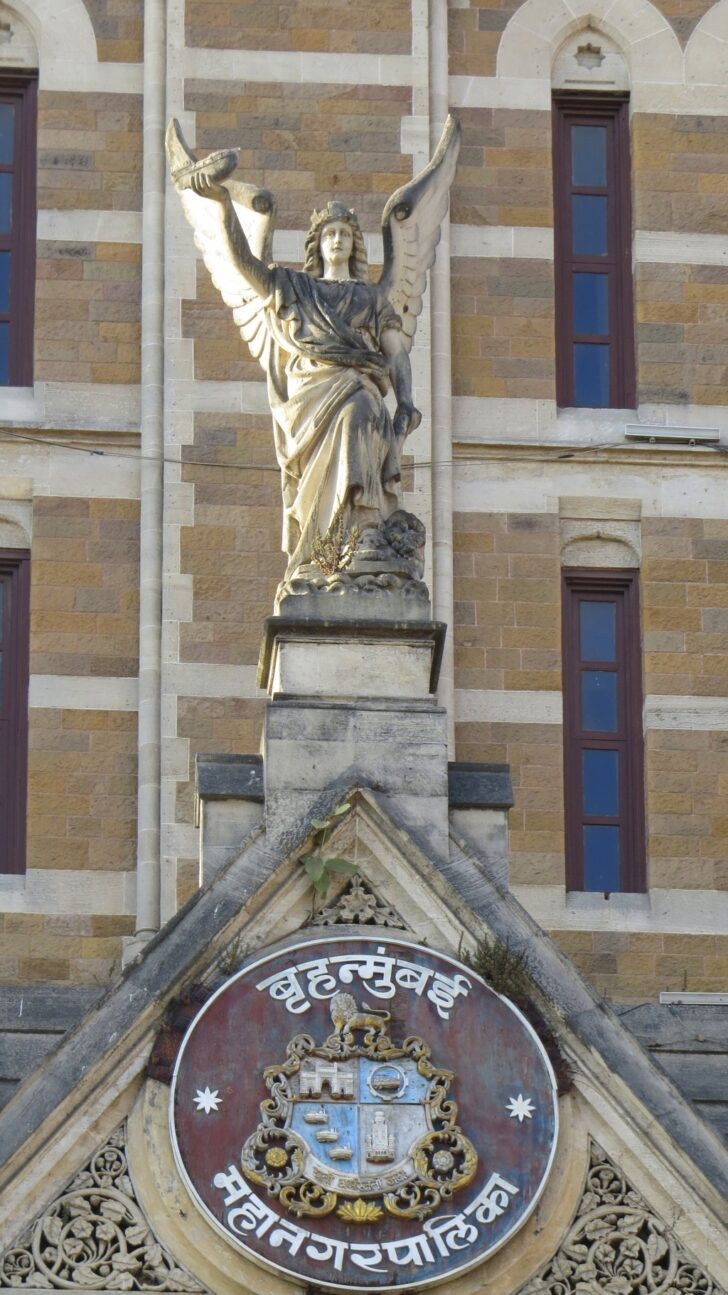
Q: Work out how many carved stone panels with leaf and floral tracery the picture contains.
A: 3